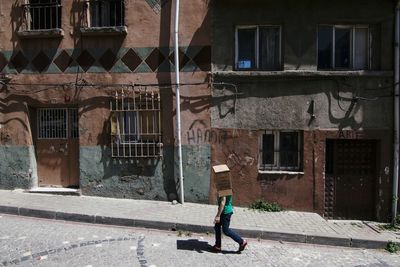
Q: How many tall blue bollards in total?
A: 0